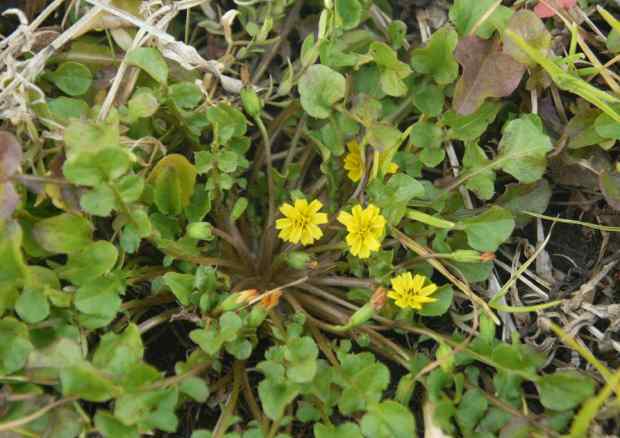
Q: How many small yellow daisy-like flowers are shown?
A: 4